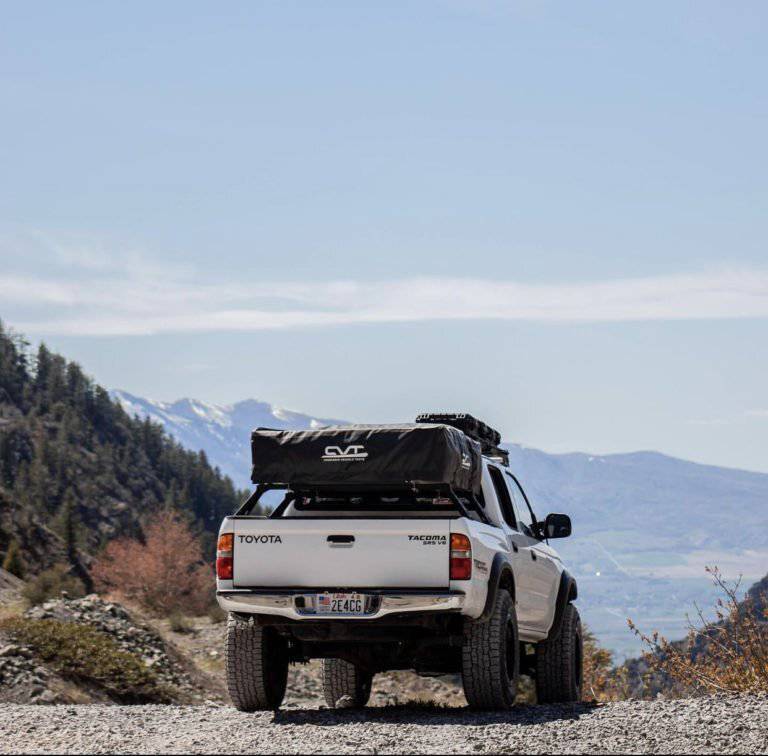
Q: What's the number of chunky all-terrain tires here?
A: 4